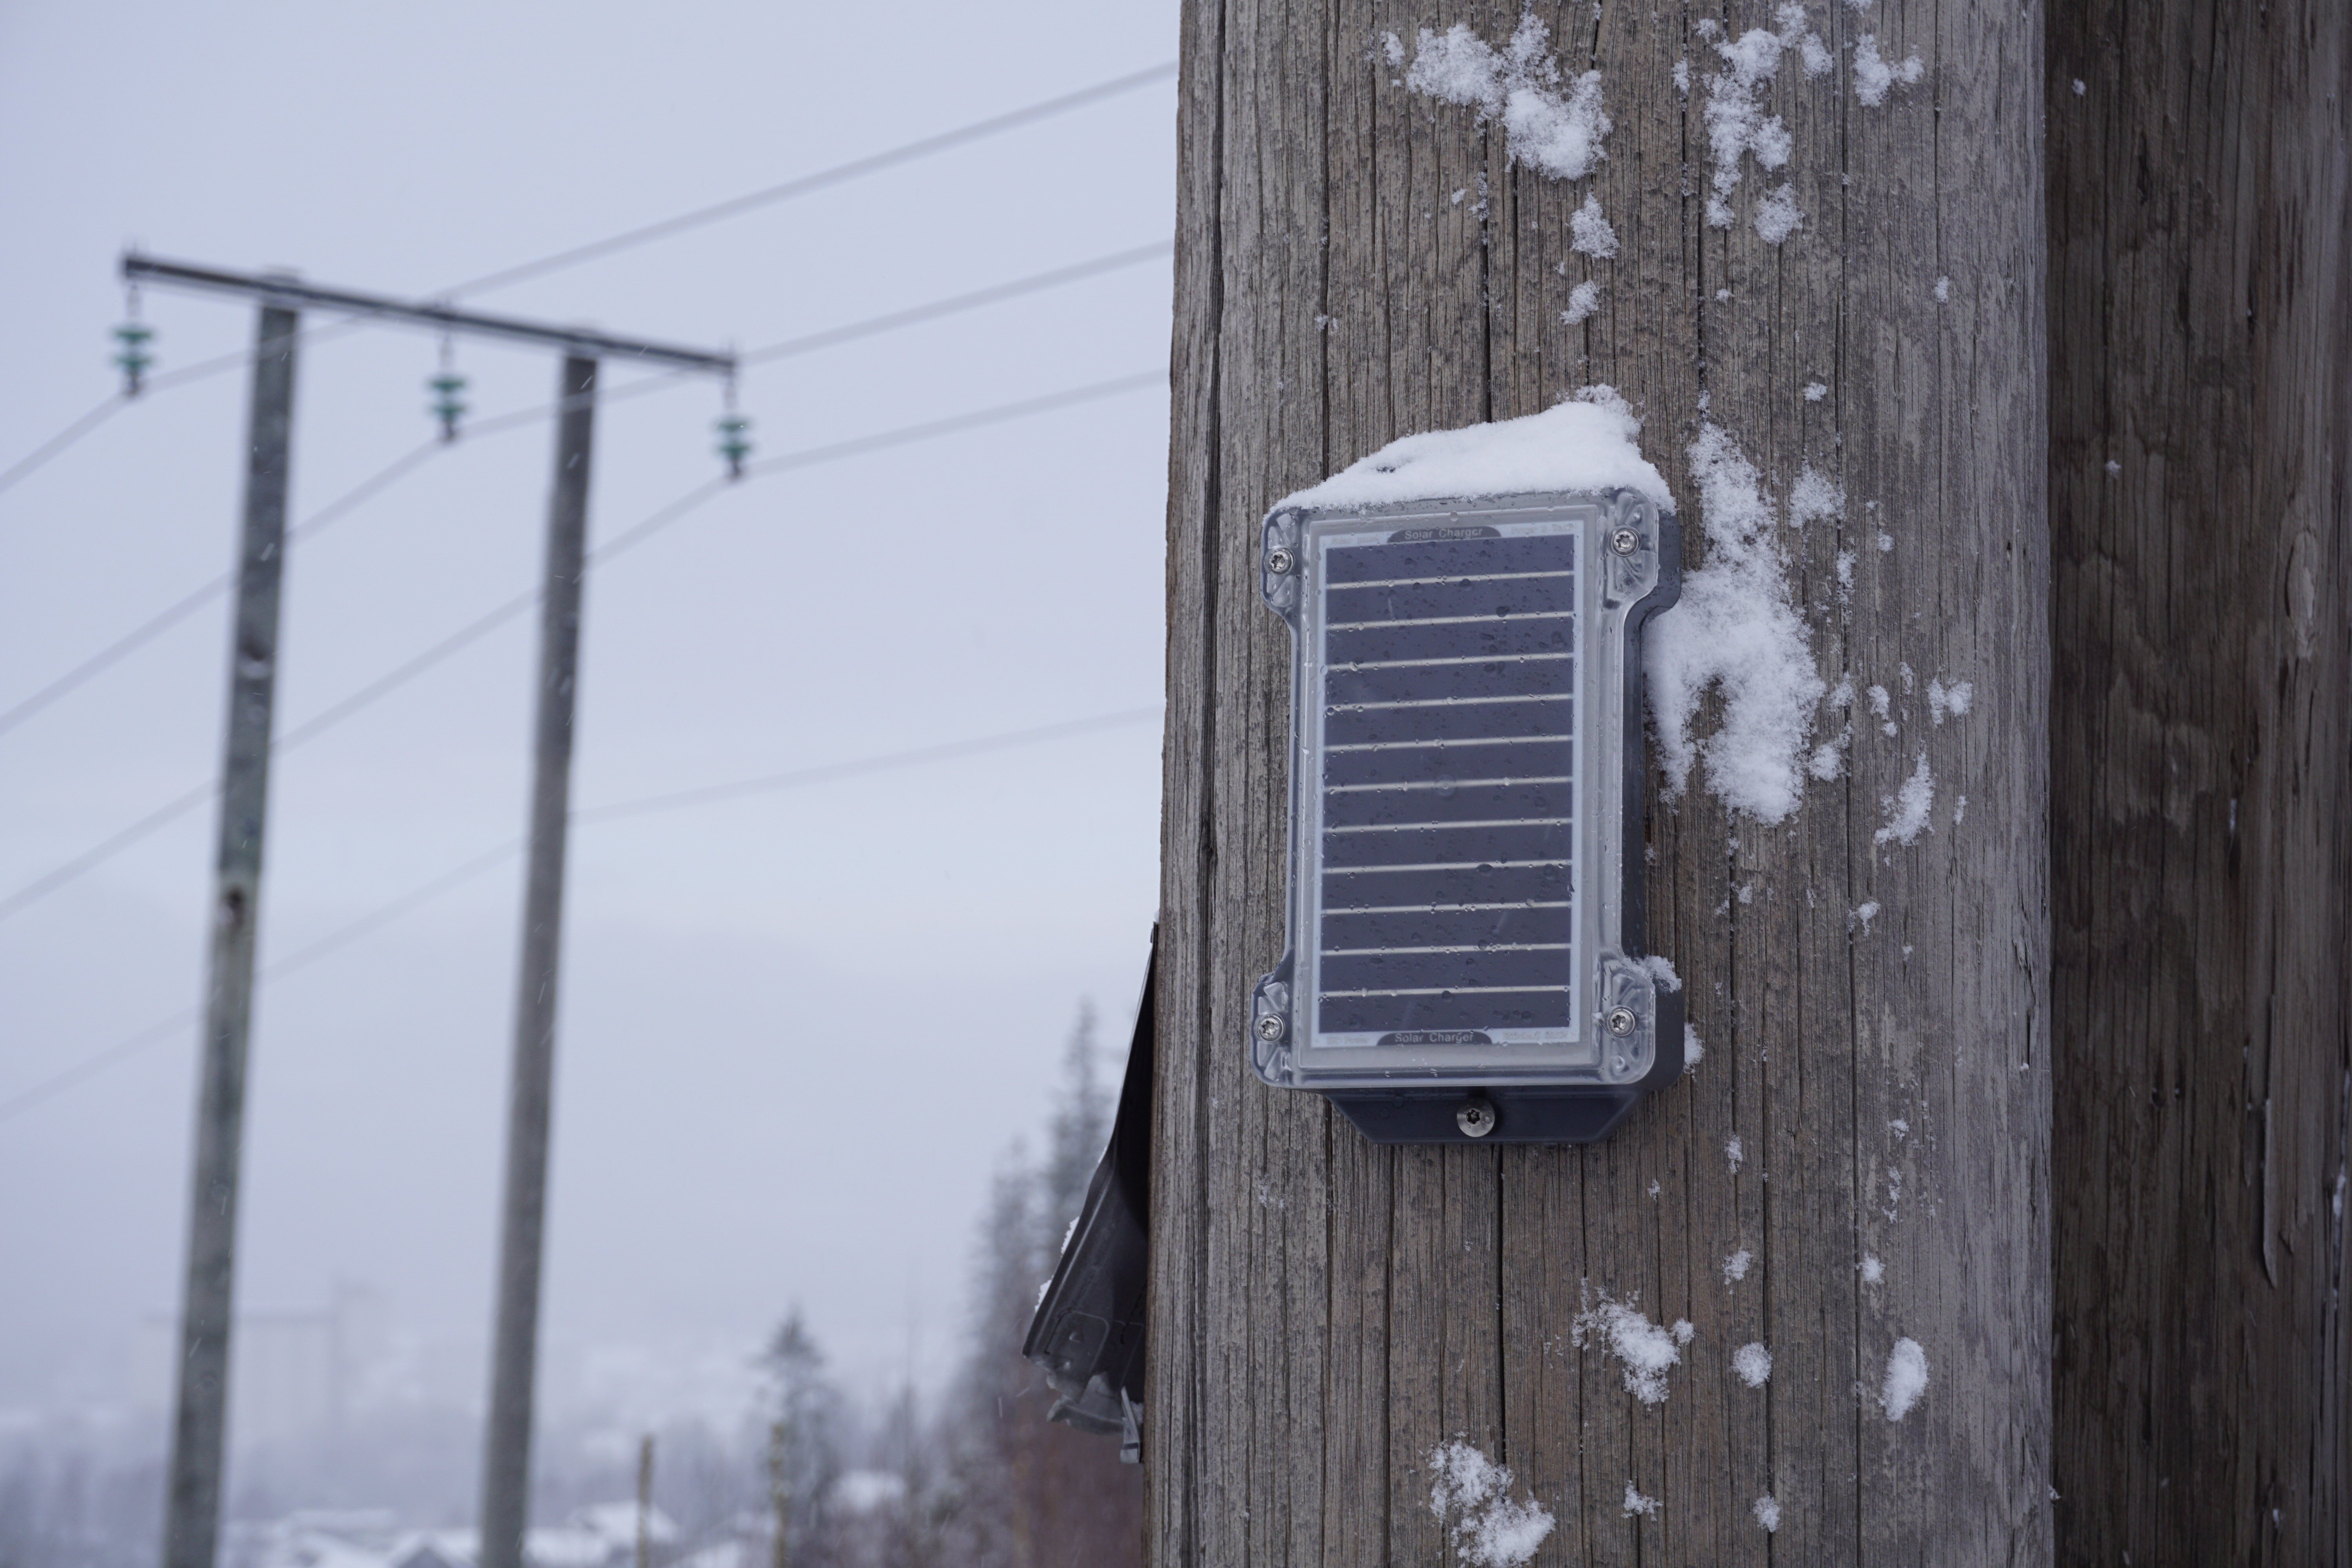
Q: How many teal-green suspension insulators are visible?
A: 3